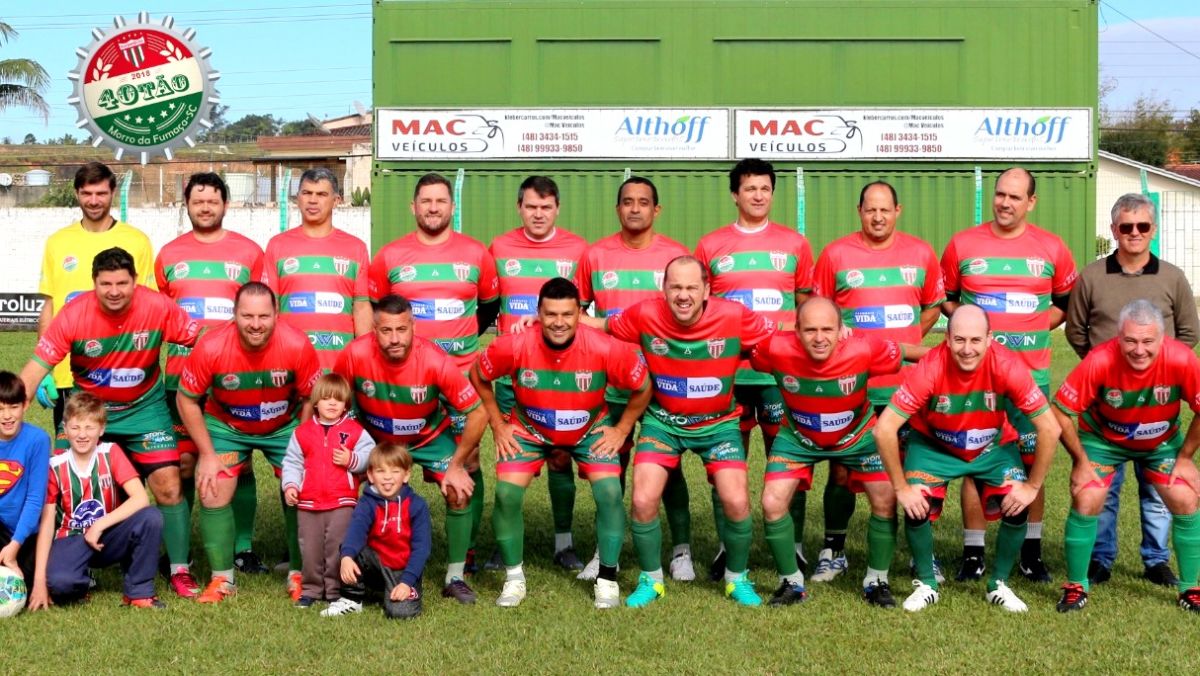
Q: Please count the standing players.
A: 9